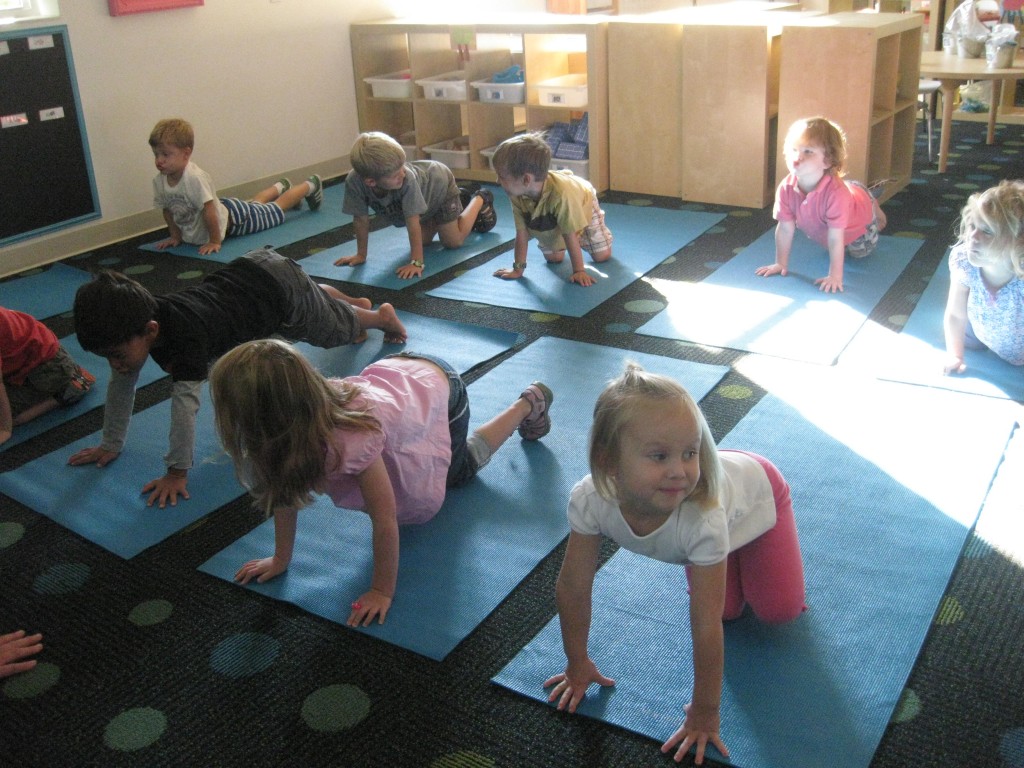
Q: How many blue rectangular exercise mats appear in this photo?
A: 10